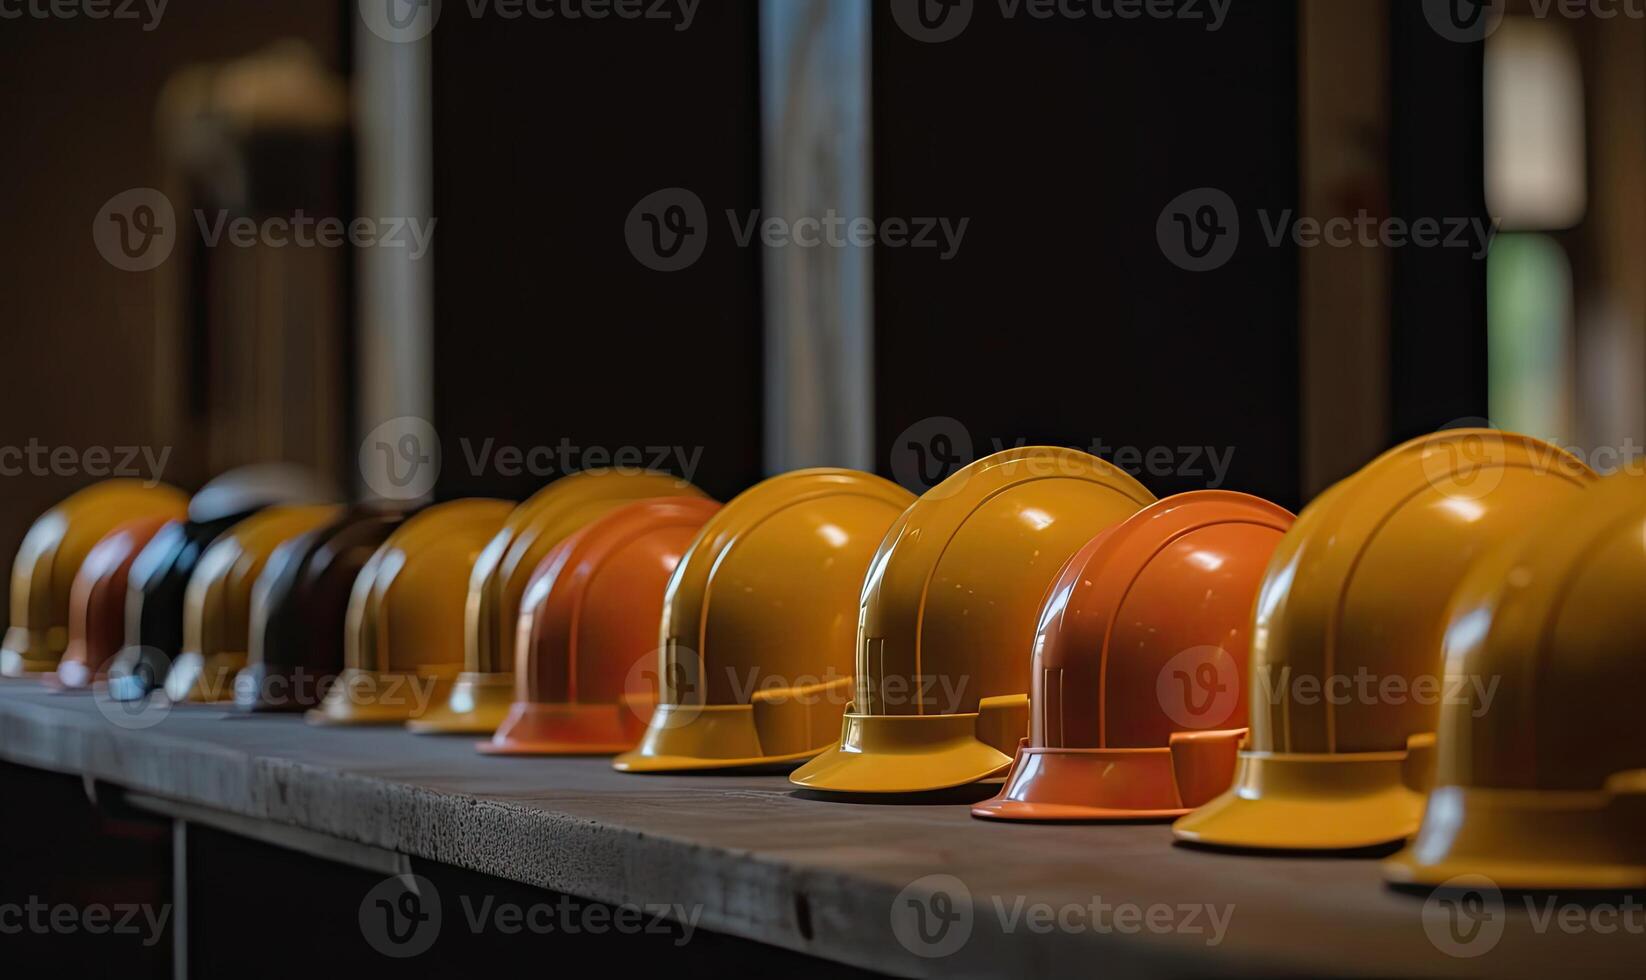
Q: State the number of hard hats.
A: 13